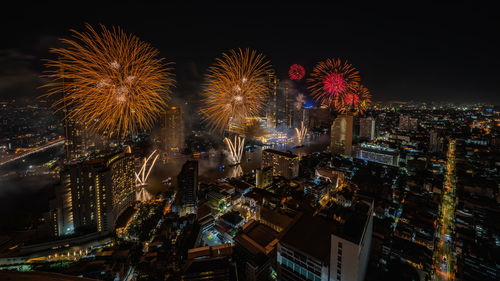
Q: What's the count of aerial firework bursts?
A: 5